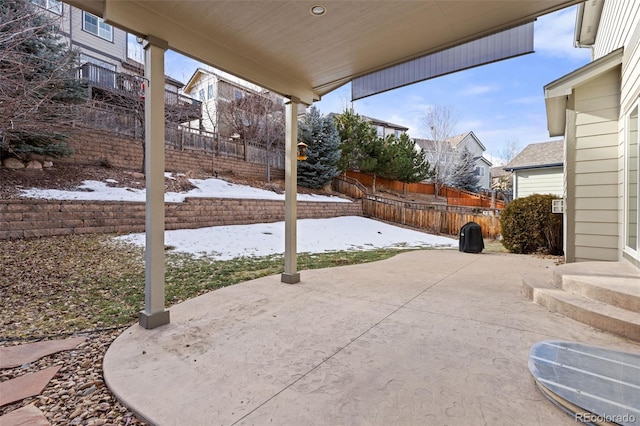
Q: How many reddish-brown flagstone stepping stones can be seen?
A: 3